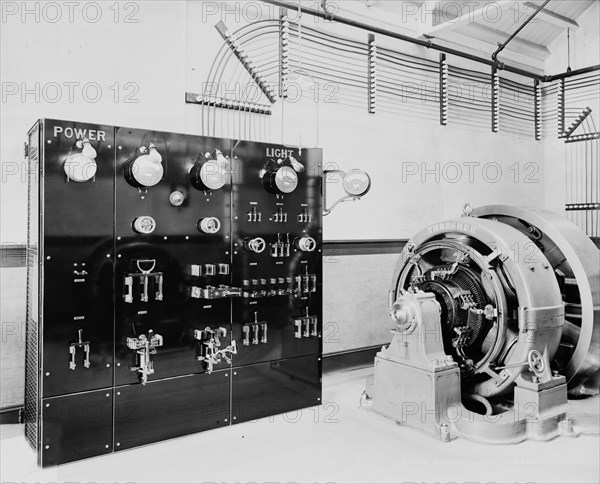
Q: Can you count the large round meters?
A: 5